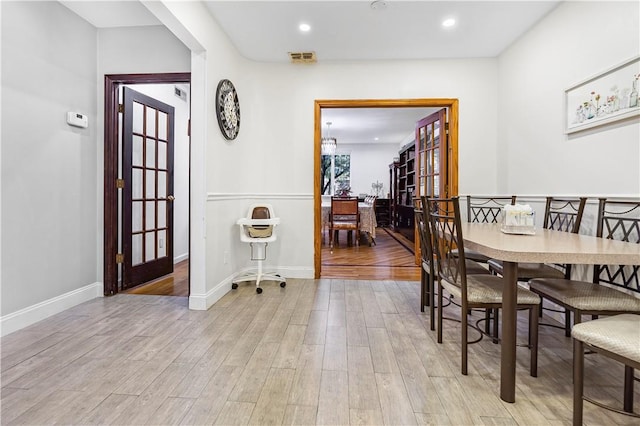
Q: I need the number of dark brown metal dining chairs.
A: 6